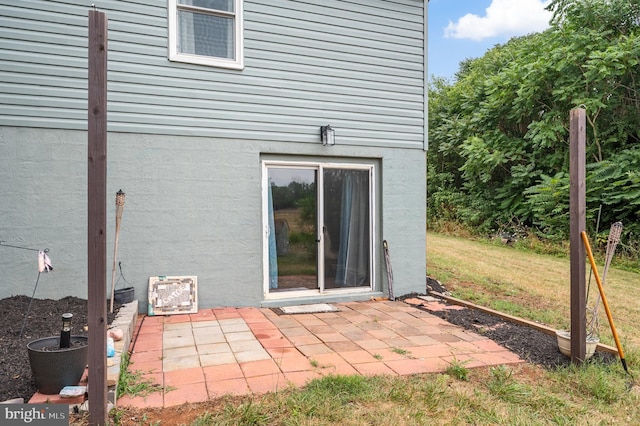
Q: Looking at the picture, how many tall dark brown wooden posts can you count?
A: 2